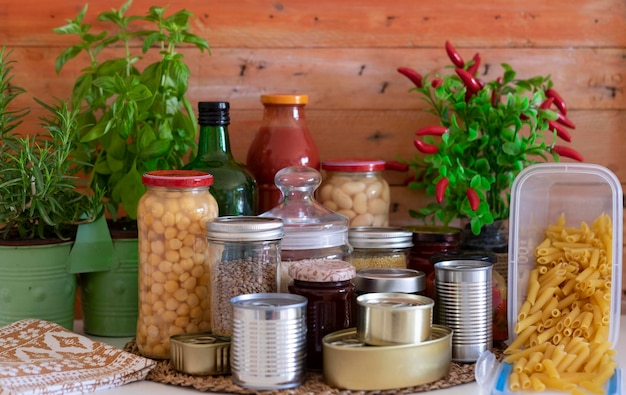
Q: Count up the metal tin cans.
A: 5